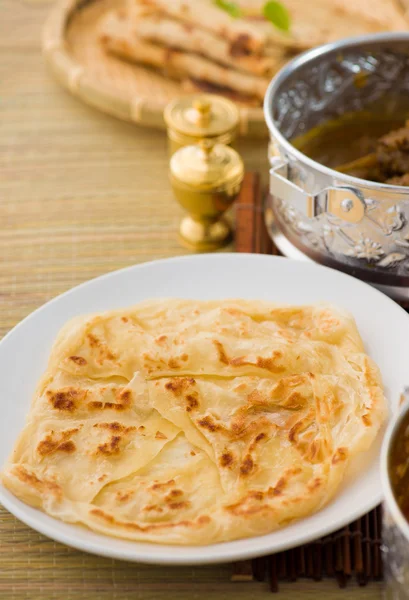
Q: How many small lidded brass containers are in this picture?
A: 2